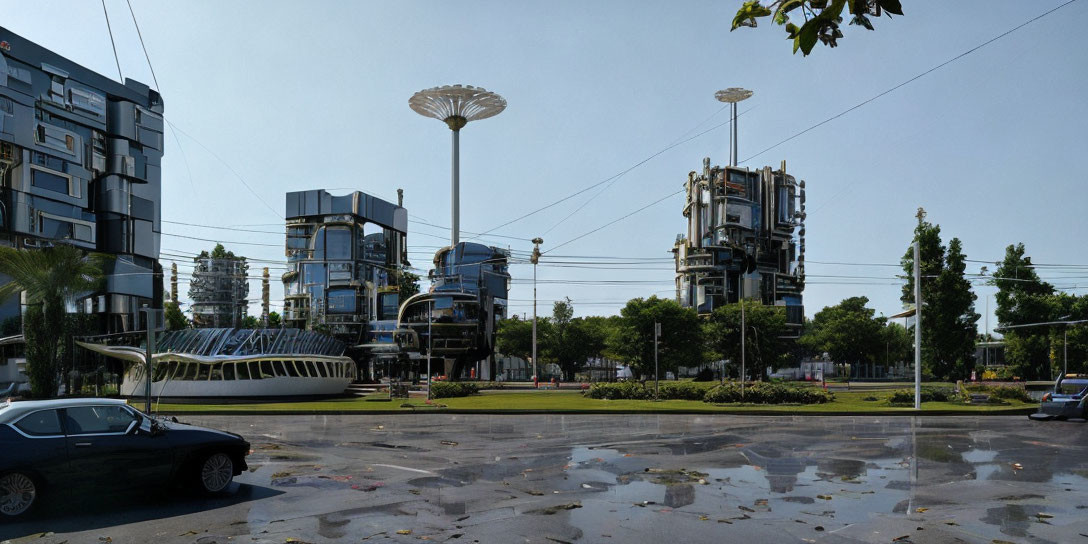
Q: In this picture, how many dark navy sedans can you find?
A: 1